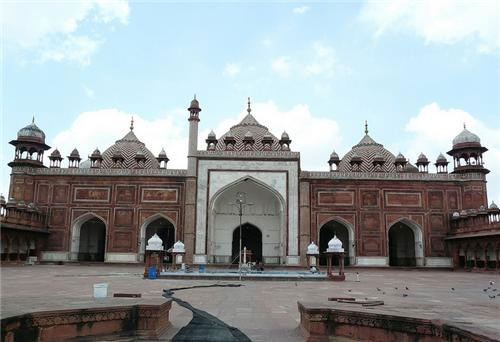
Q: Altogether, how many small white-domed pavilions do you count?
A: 4